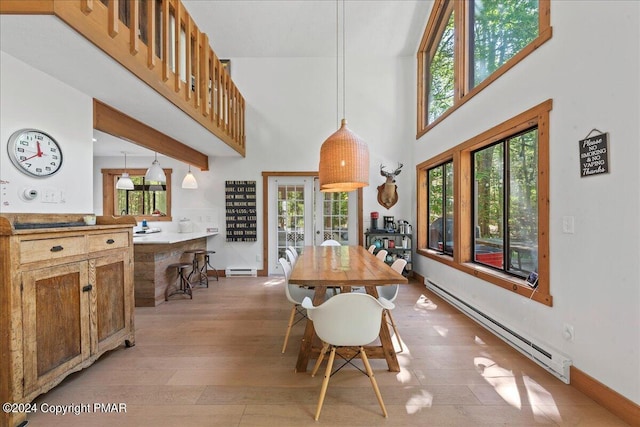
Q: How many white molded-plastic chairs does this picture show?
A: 8